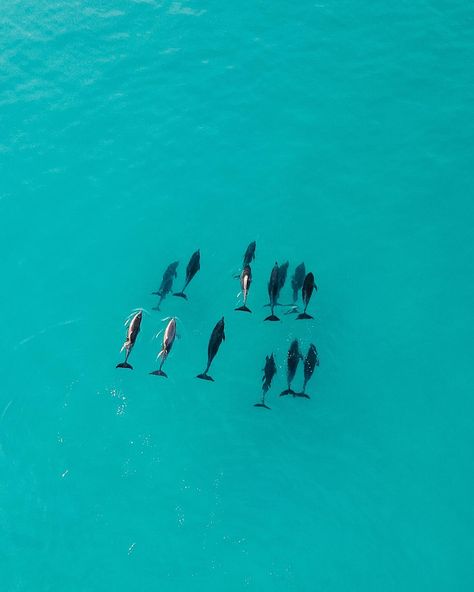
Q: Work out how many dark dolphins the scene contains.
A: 11